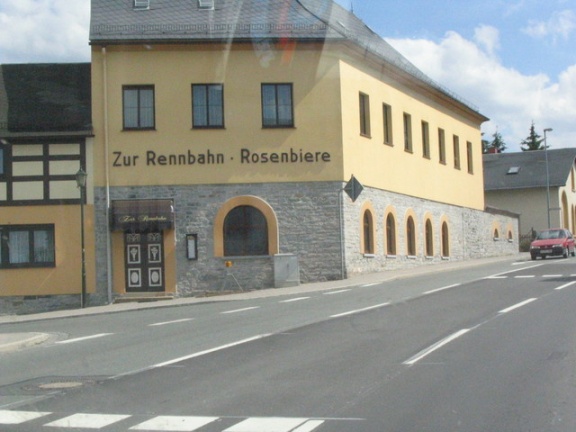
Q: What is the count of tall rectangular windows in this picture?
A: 10